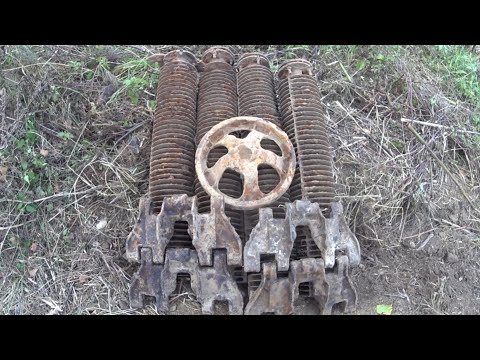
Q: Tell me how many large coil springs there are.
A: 4